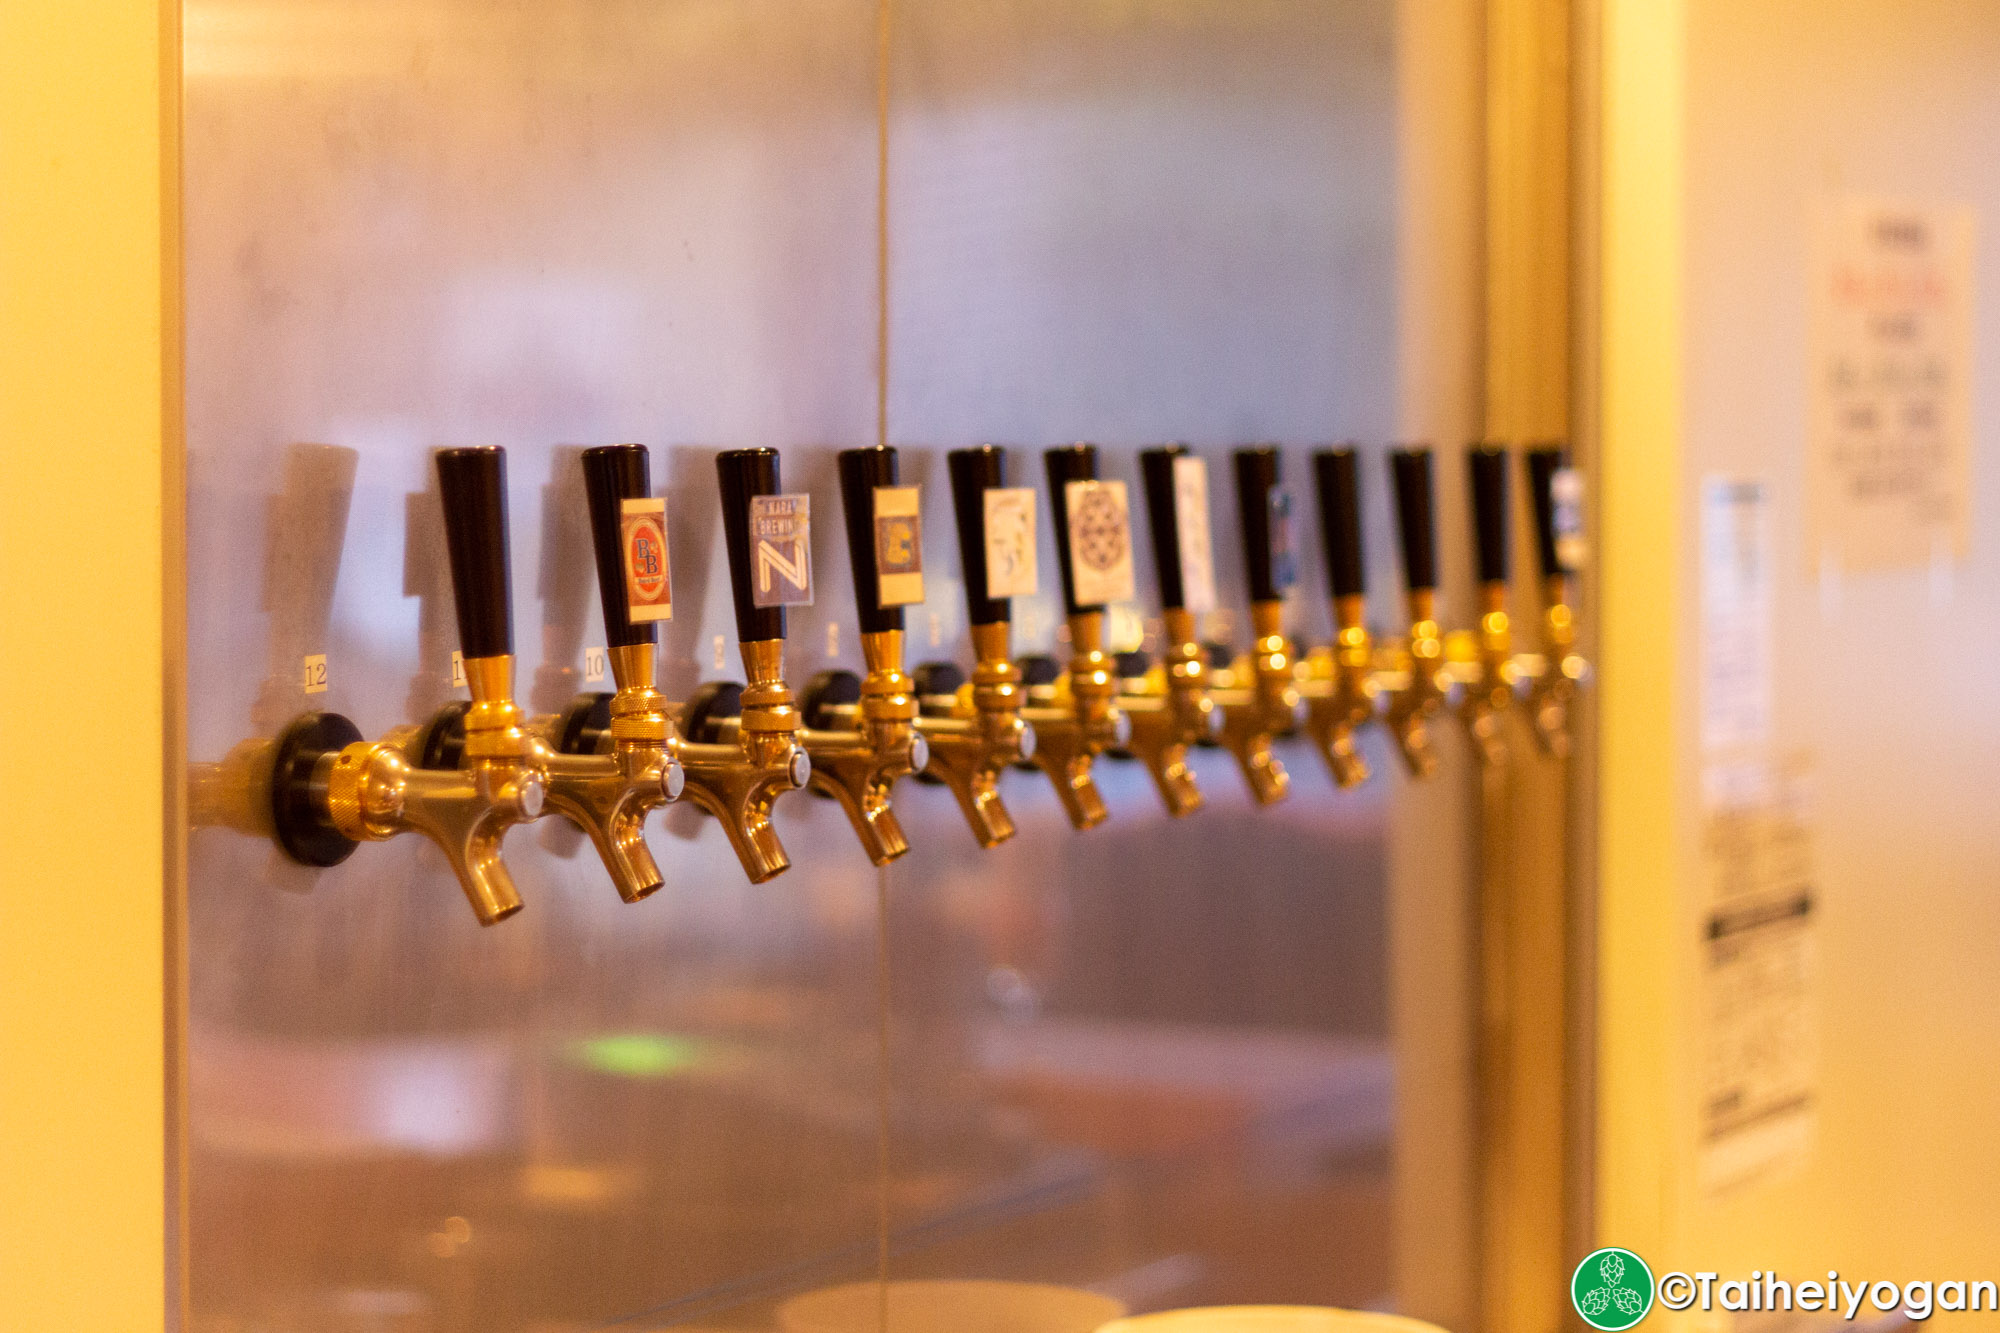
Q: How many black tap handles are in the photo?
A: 12